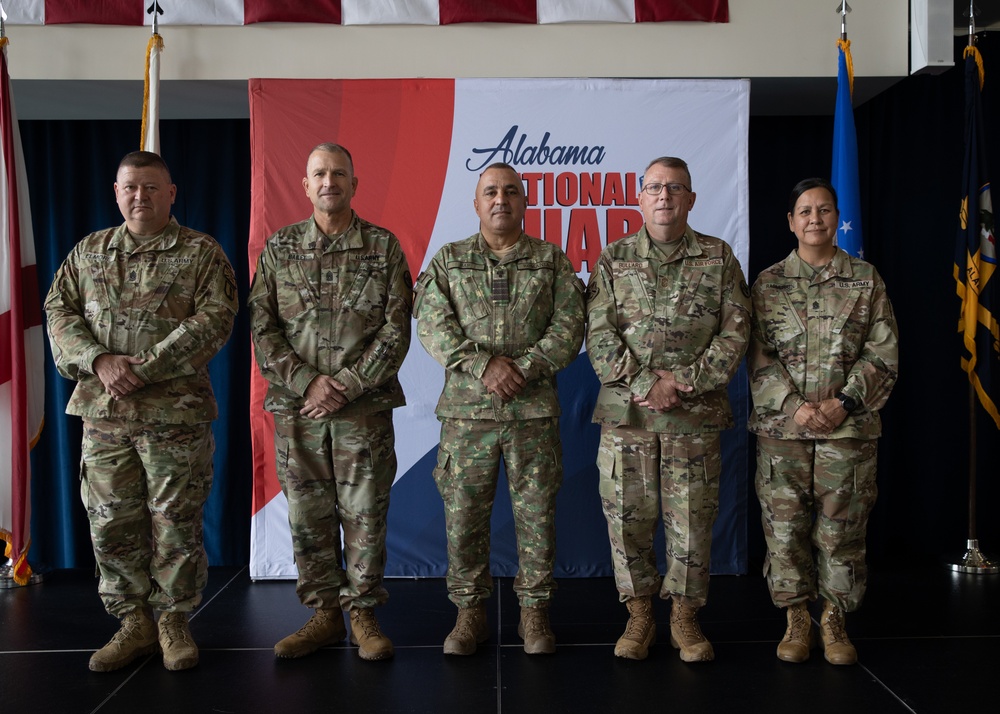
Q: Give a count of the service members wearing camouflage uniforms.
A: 5